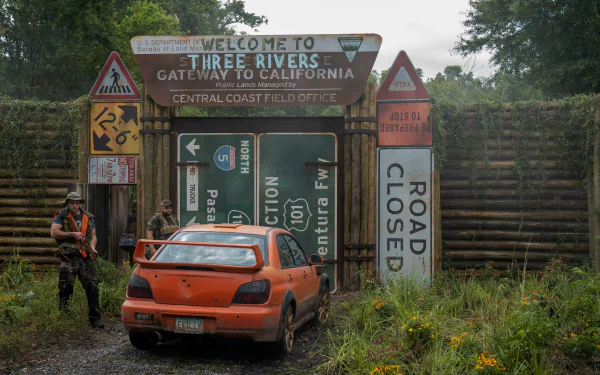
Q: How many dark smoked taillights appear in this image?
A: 2